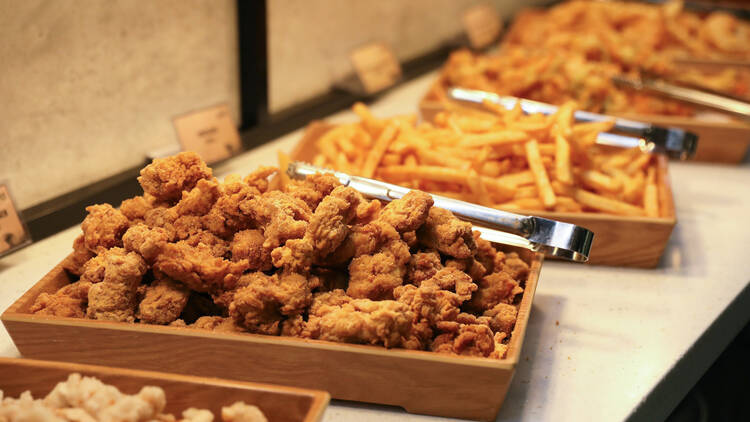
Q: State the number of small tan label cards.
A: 4